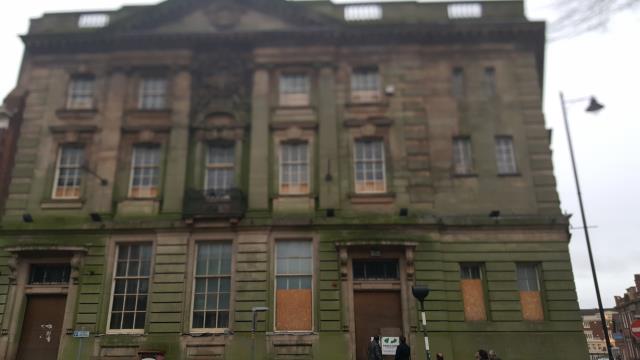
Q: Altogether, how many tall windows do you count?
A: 3